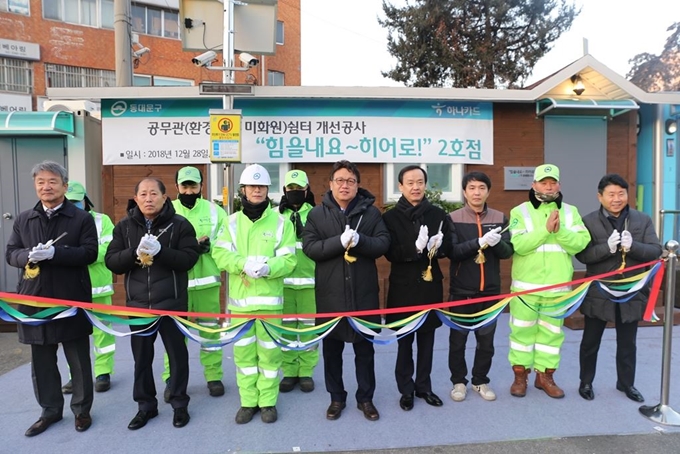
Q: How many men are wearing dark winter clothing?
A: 6